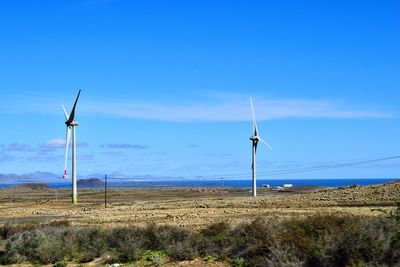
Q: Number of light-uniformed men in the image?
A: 0